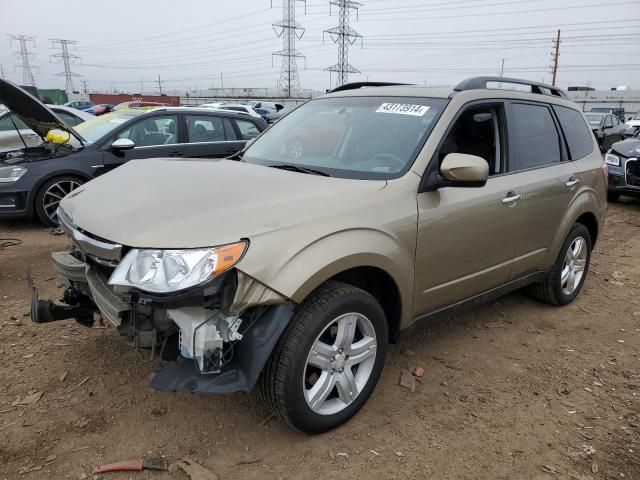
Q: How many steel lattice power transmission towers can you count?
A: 4